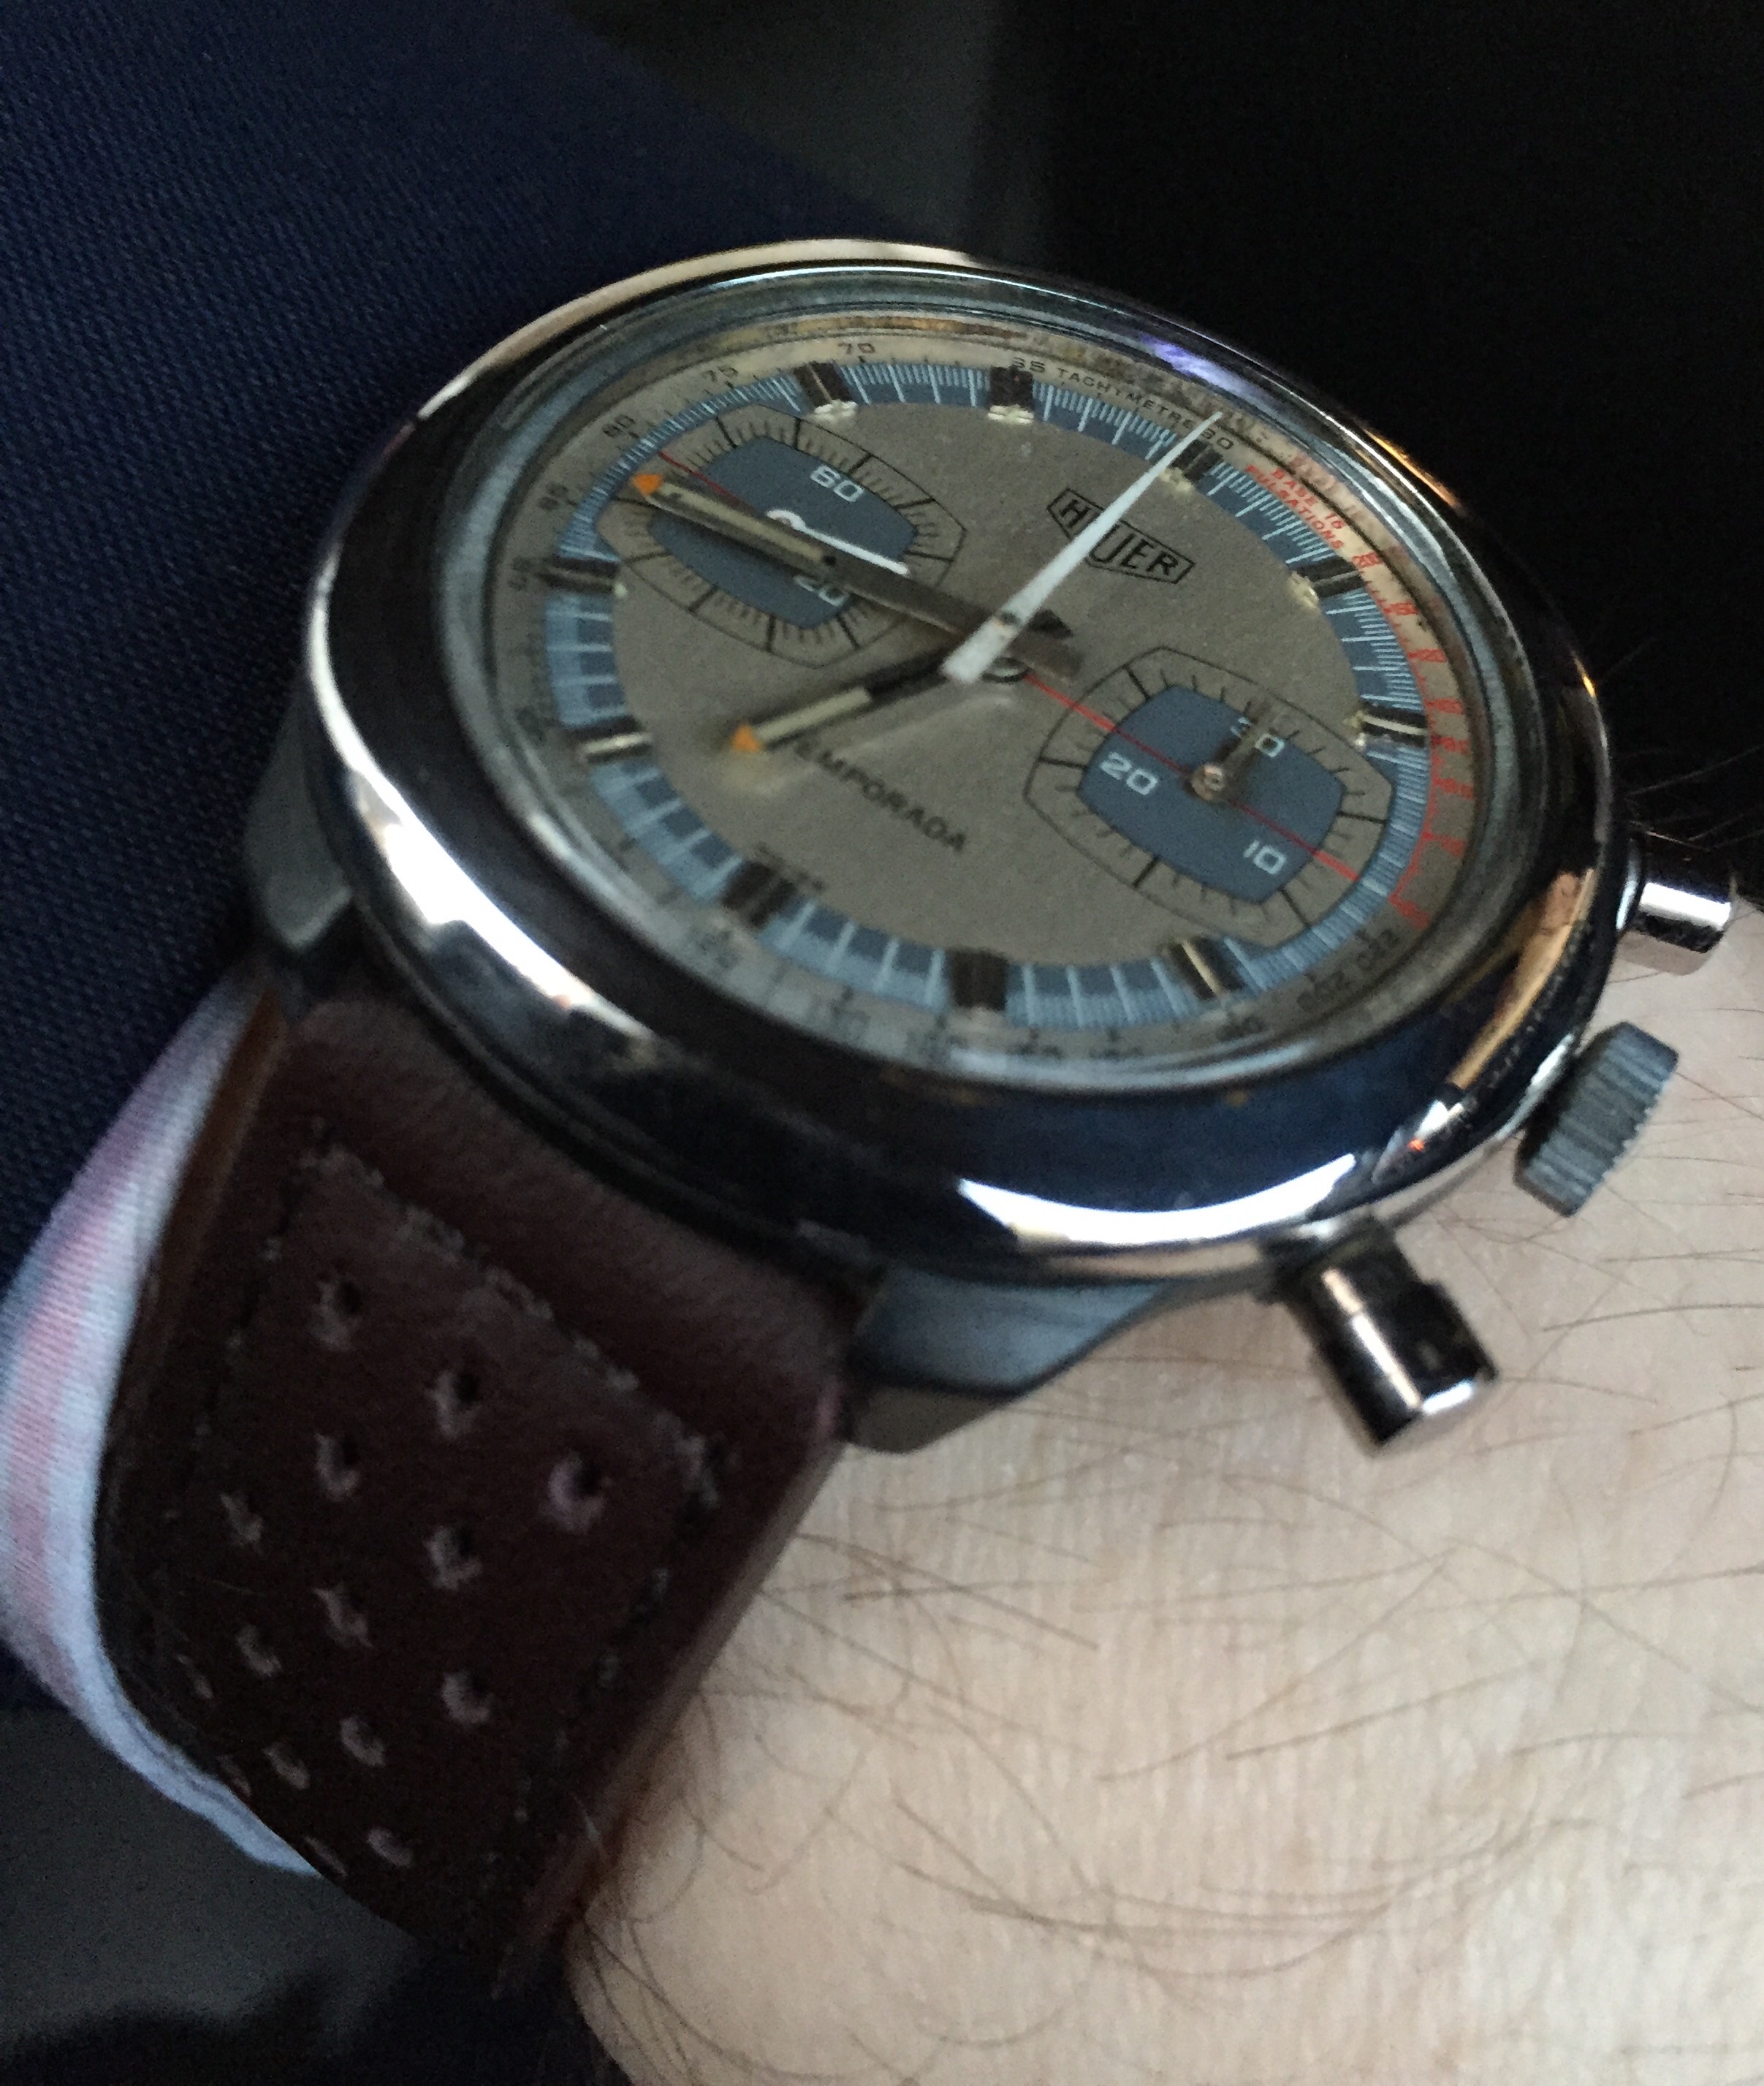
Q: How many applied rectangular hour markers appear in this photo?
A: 10